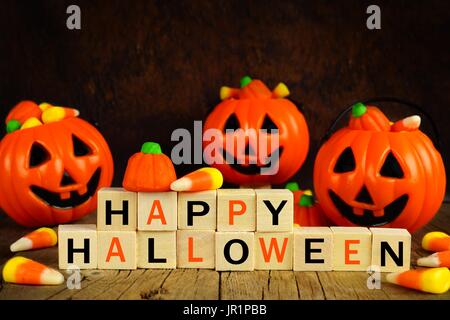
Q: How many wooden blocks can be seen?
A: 14